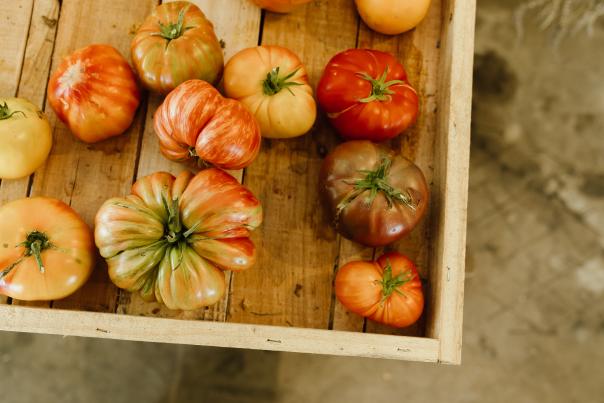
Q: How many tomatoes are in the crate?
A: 12